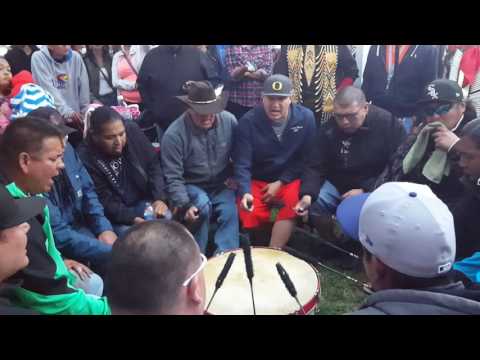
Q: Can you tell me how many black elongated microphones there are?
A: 3